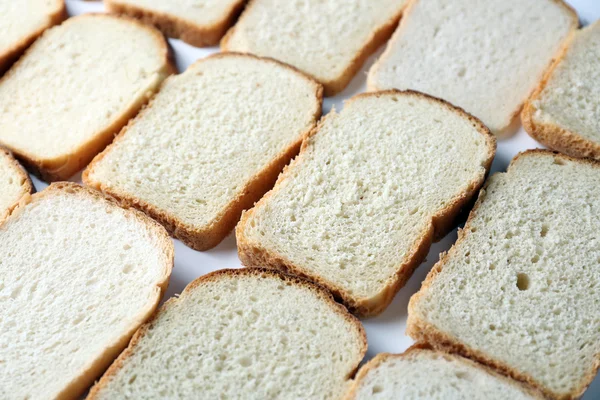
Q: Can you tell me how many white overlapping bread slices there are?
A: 13